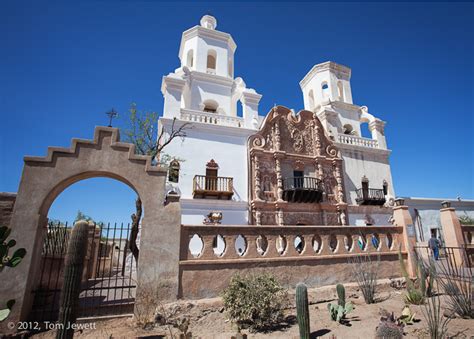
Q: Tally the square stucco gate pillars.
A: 2